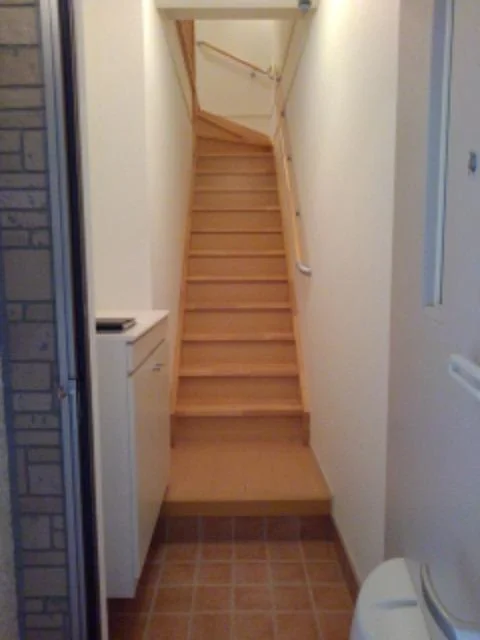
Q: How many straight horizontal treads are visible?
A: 11